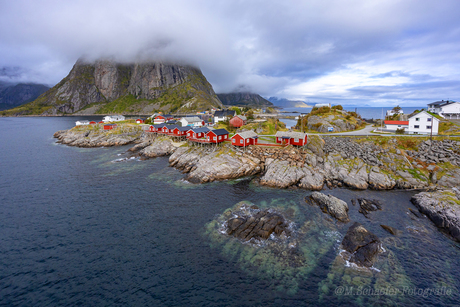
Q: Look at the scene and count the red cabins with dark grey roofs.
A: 5